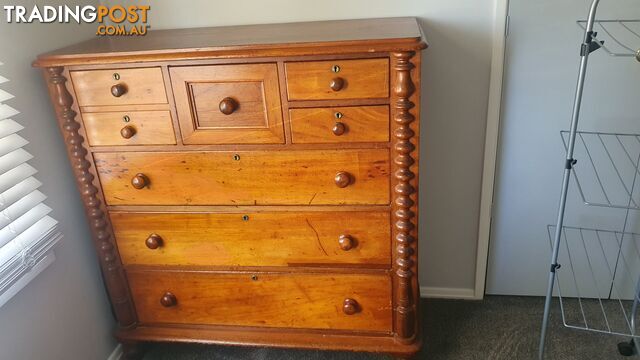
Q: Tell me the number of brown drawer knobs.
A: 11